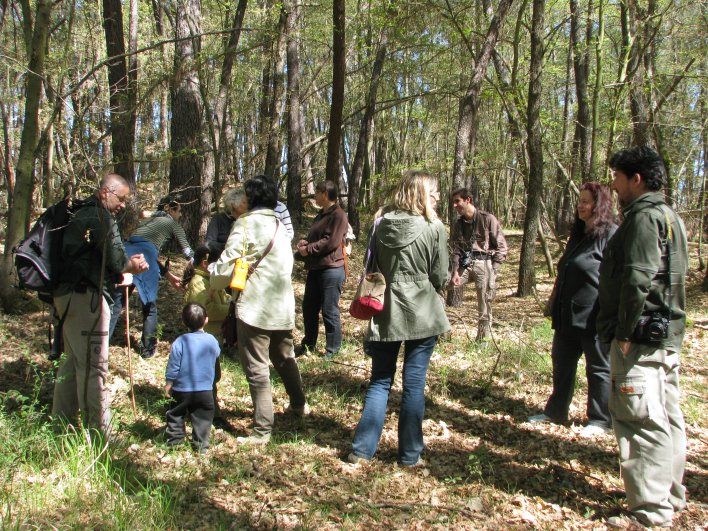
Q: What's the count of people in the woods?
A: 12